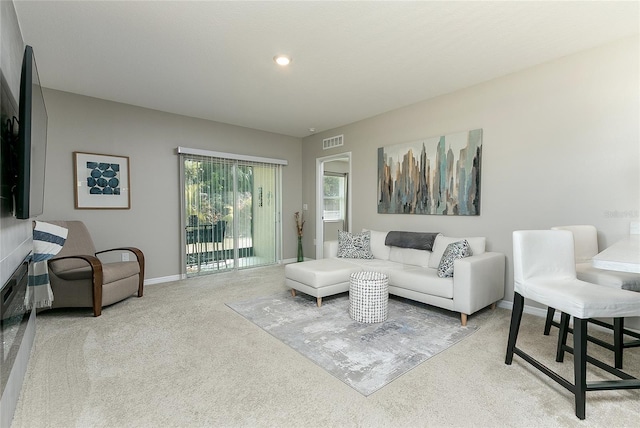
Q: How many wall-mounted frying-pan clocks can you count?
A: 0